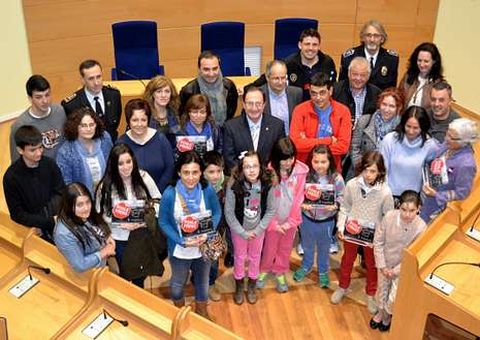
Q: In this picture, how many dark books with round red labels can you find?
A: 6